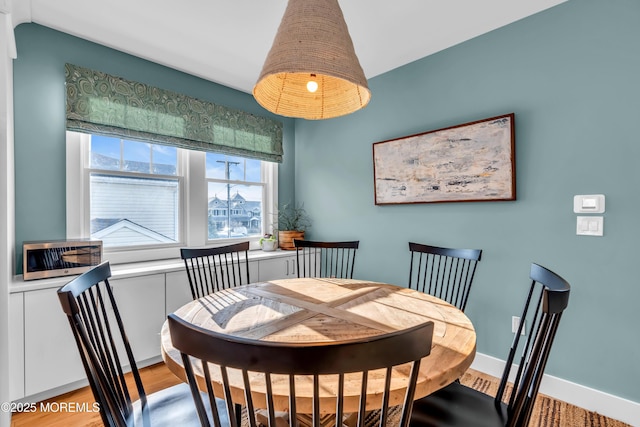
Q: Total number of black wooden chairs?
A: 6